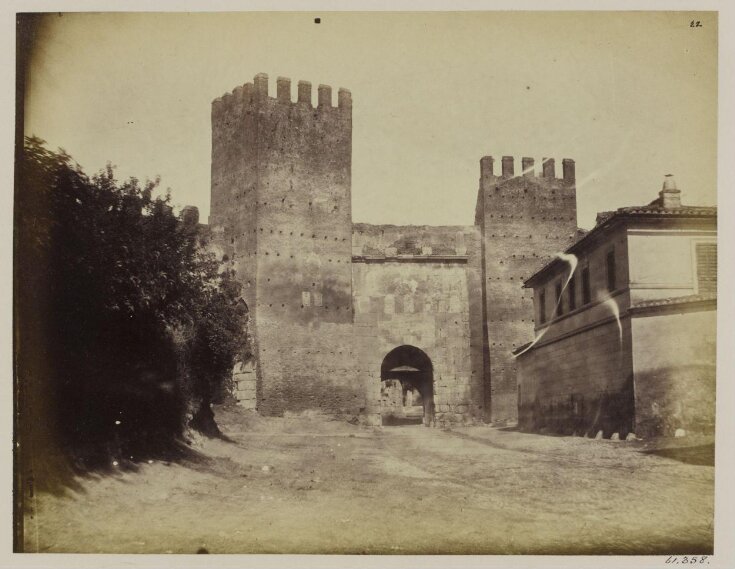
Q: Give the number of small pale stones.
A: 4